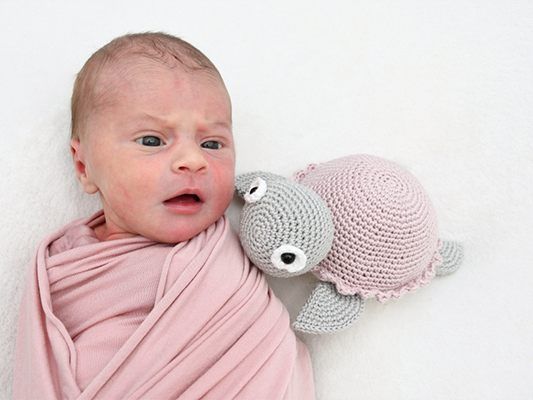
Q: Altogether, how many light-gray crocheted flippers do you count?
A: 3